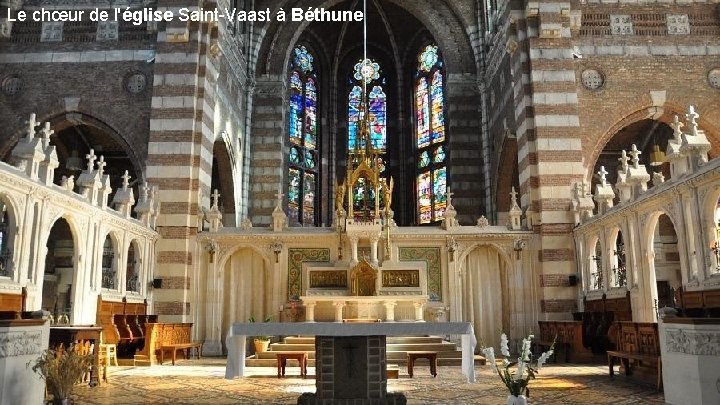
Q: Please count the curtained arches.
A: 2